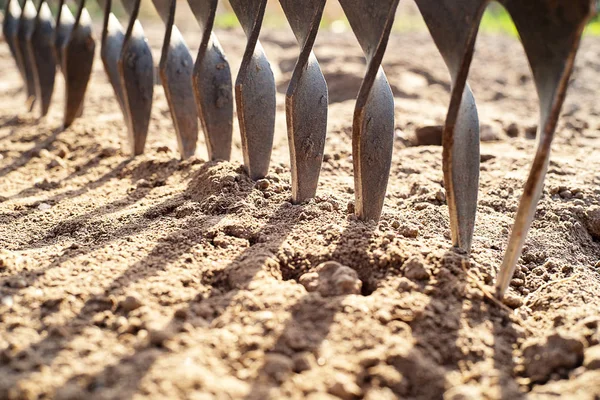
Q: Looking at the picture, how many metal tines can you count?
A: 14